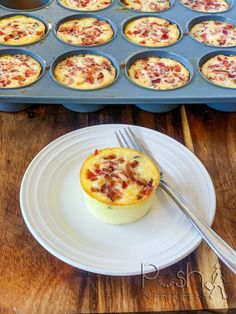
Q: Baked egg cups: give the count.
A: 12